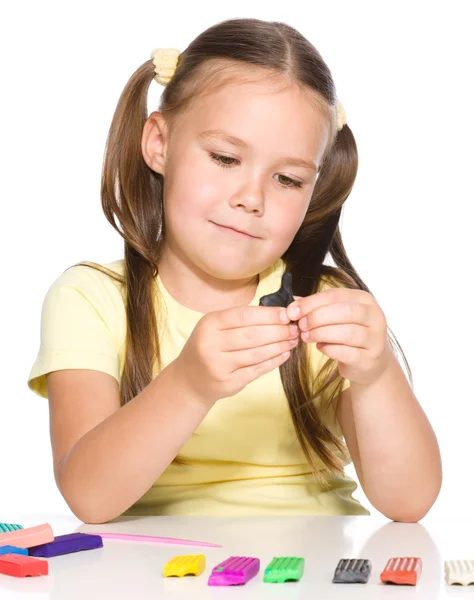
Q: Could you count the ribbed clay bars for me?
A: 7